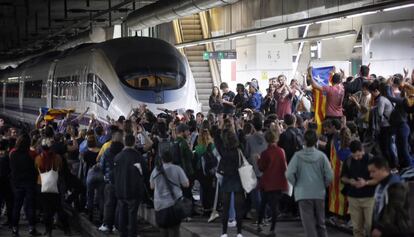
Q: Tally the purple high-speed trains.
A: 0